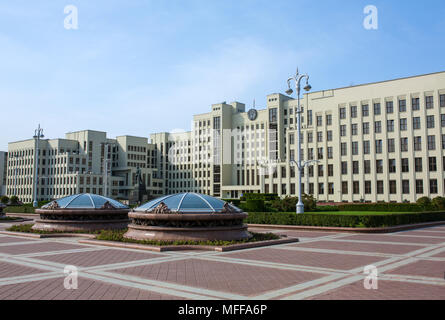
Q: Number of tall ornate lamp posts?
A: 2